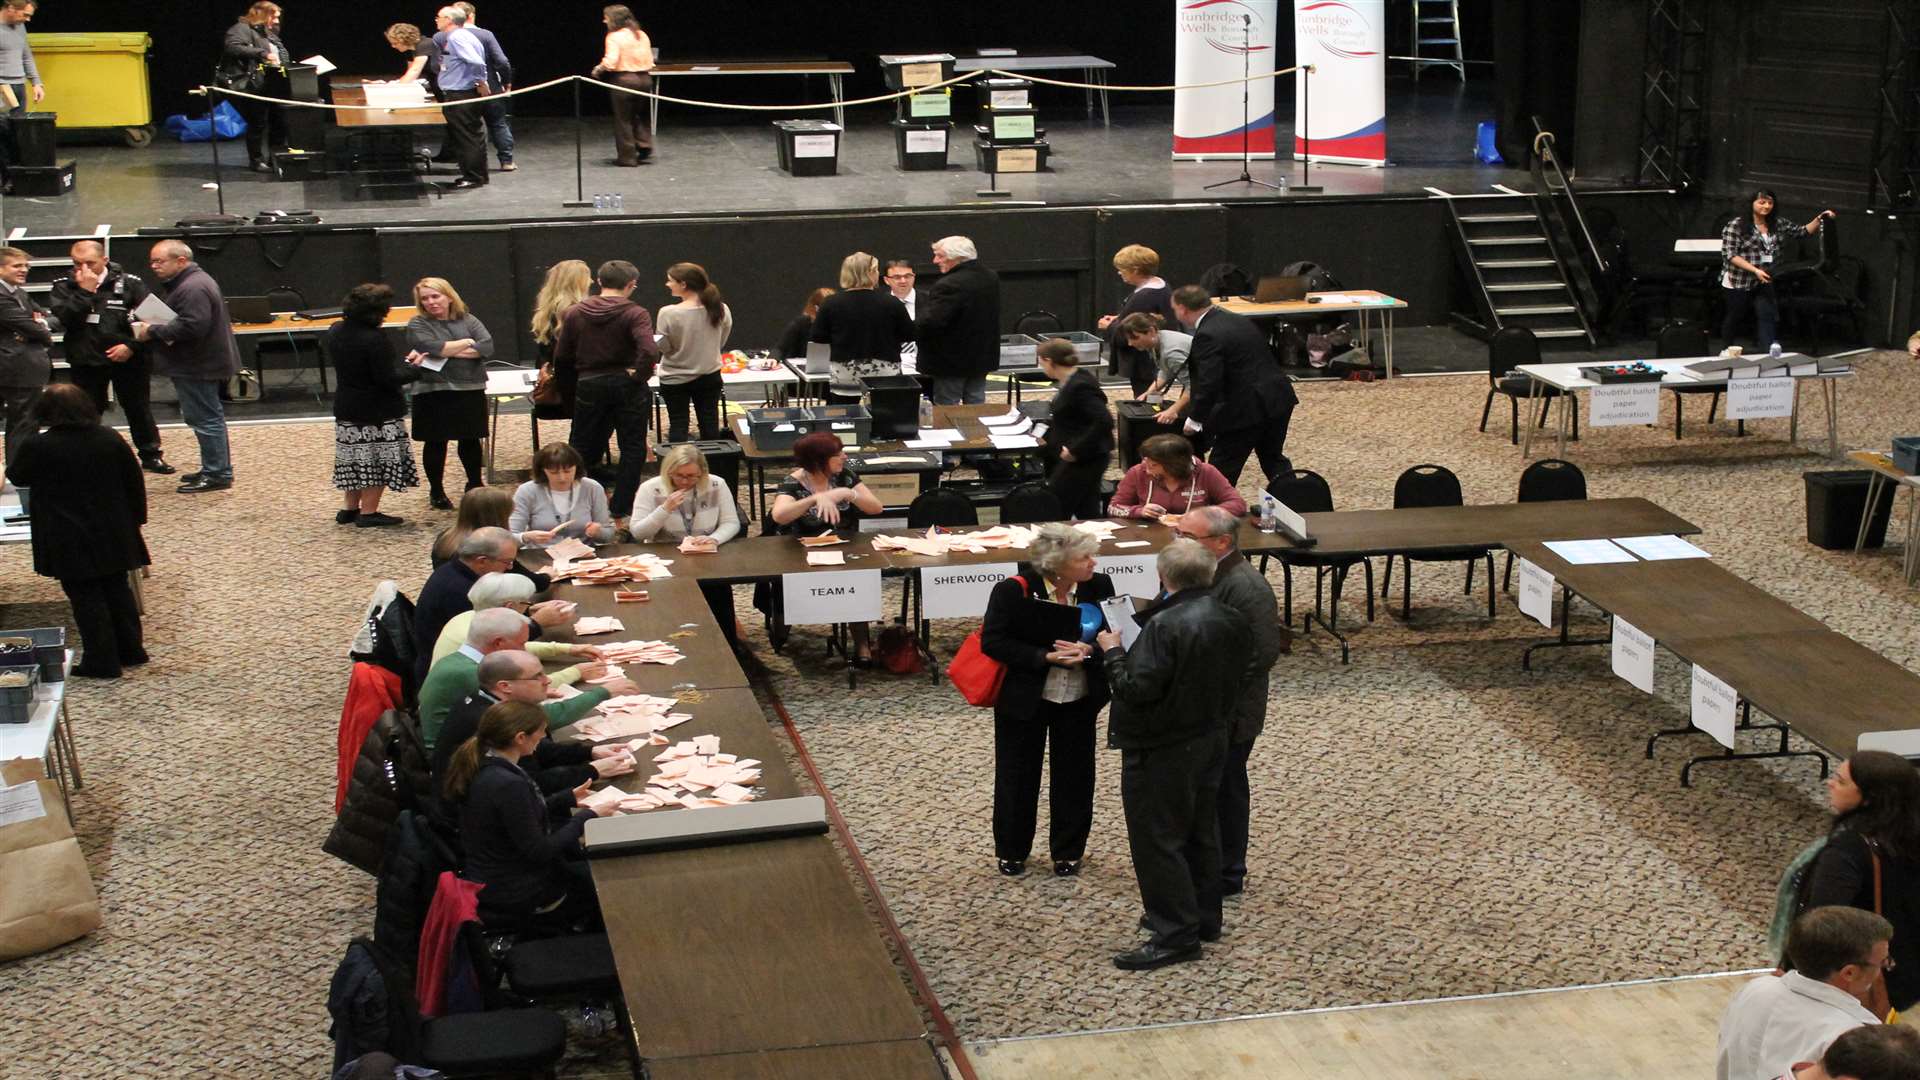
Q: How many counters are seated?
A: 10